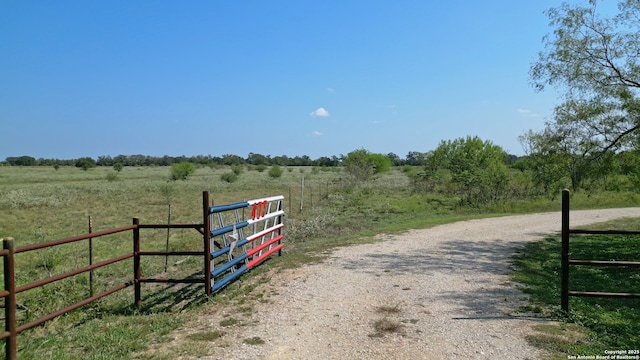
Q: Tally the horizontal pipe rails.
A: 14